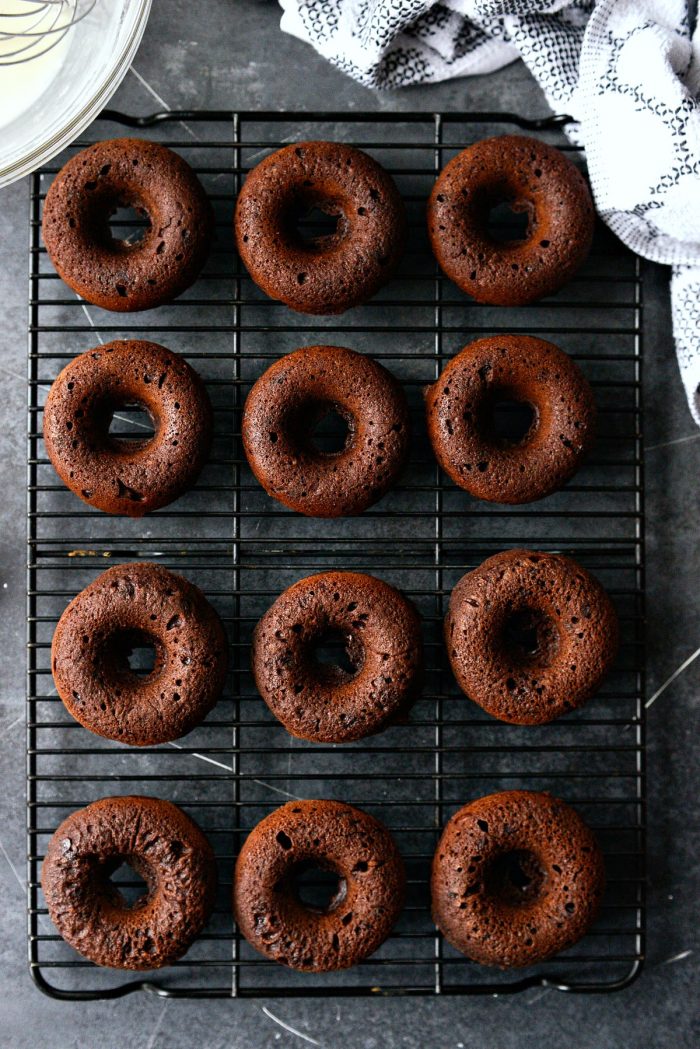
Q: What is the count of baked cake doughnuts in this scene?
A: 12